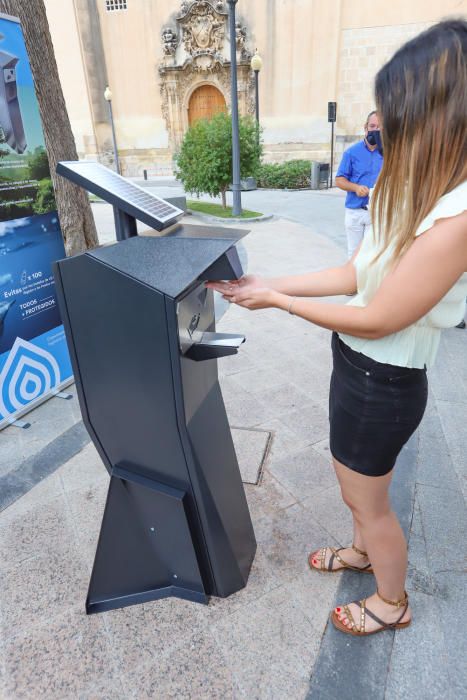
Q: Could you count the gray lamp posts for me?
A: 3